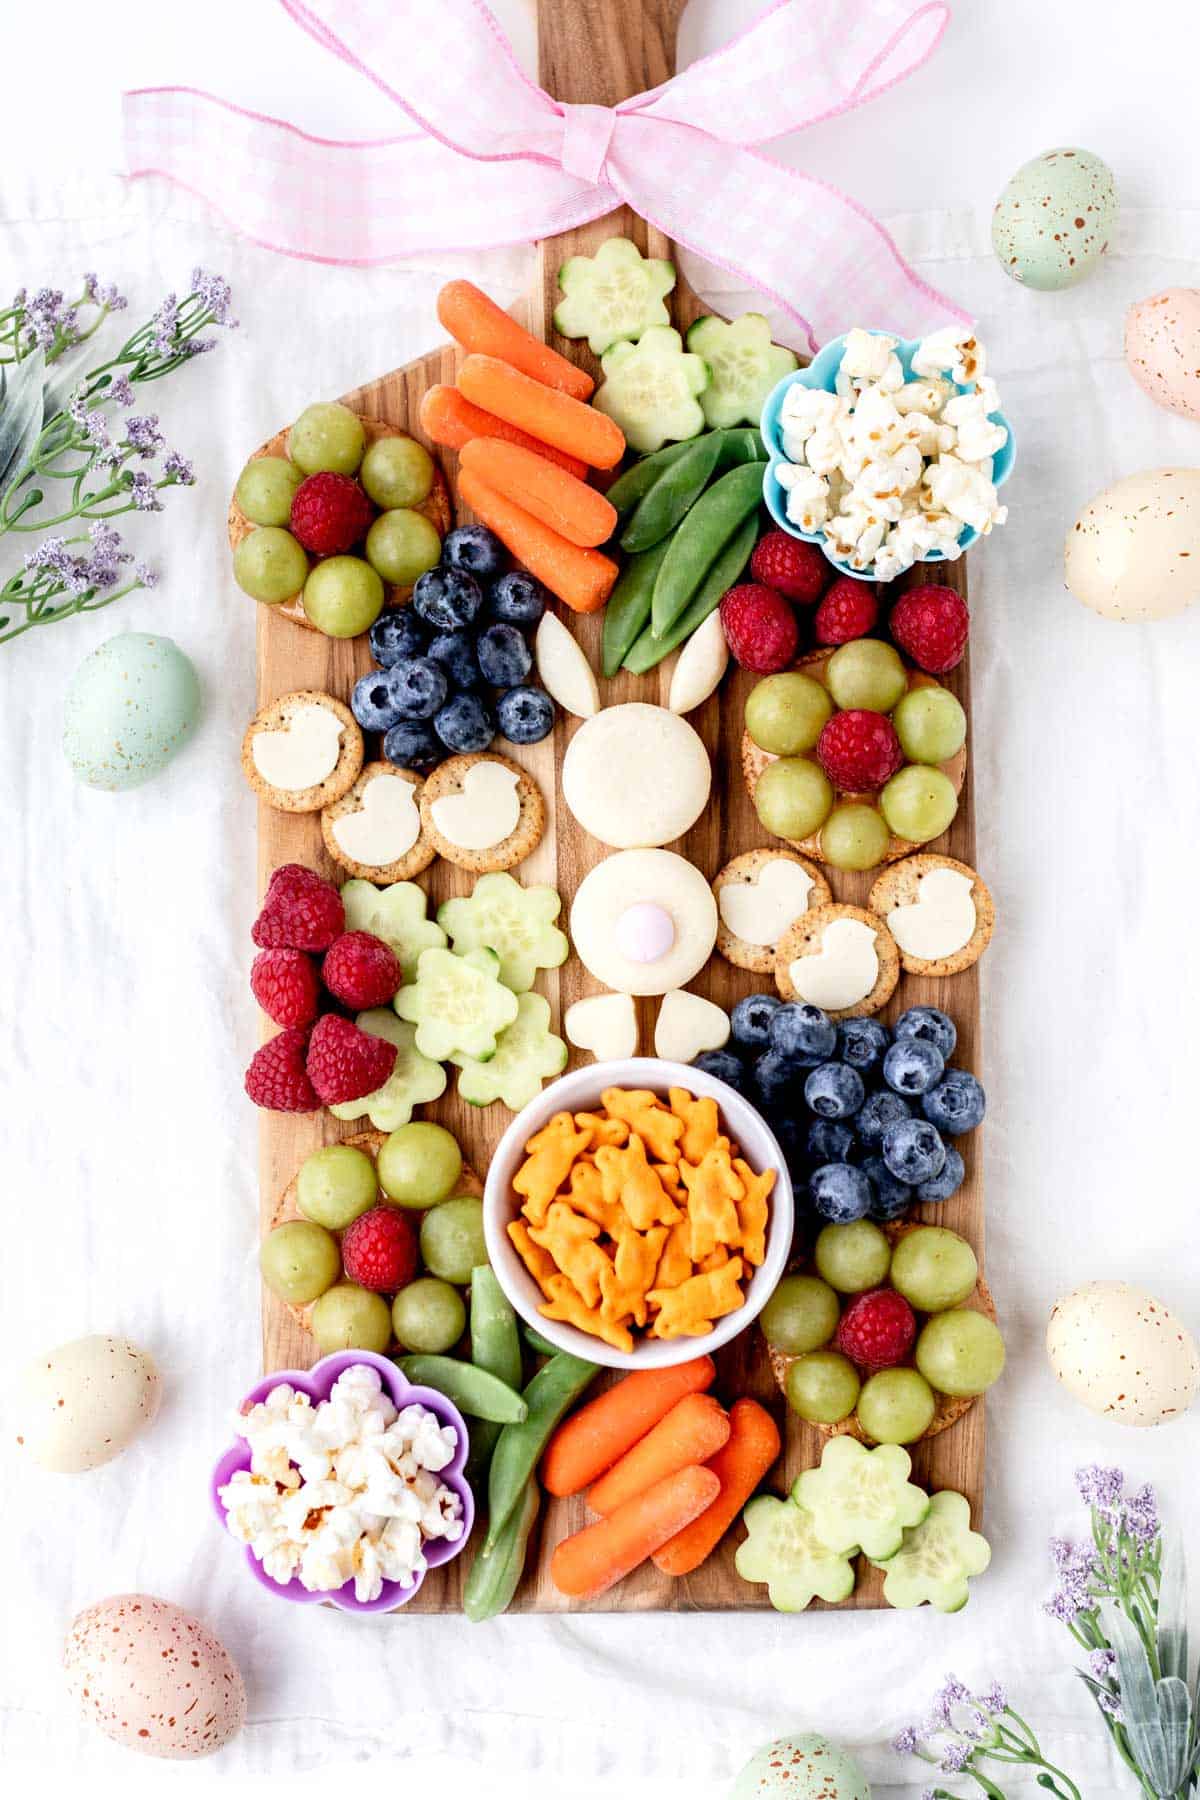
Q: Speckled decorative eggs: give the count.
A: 8